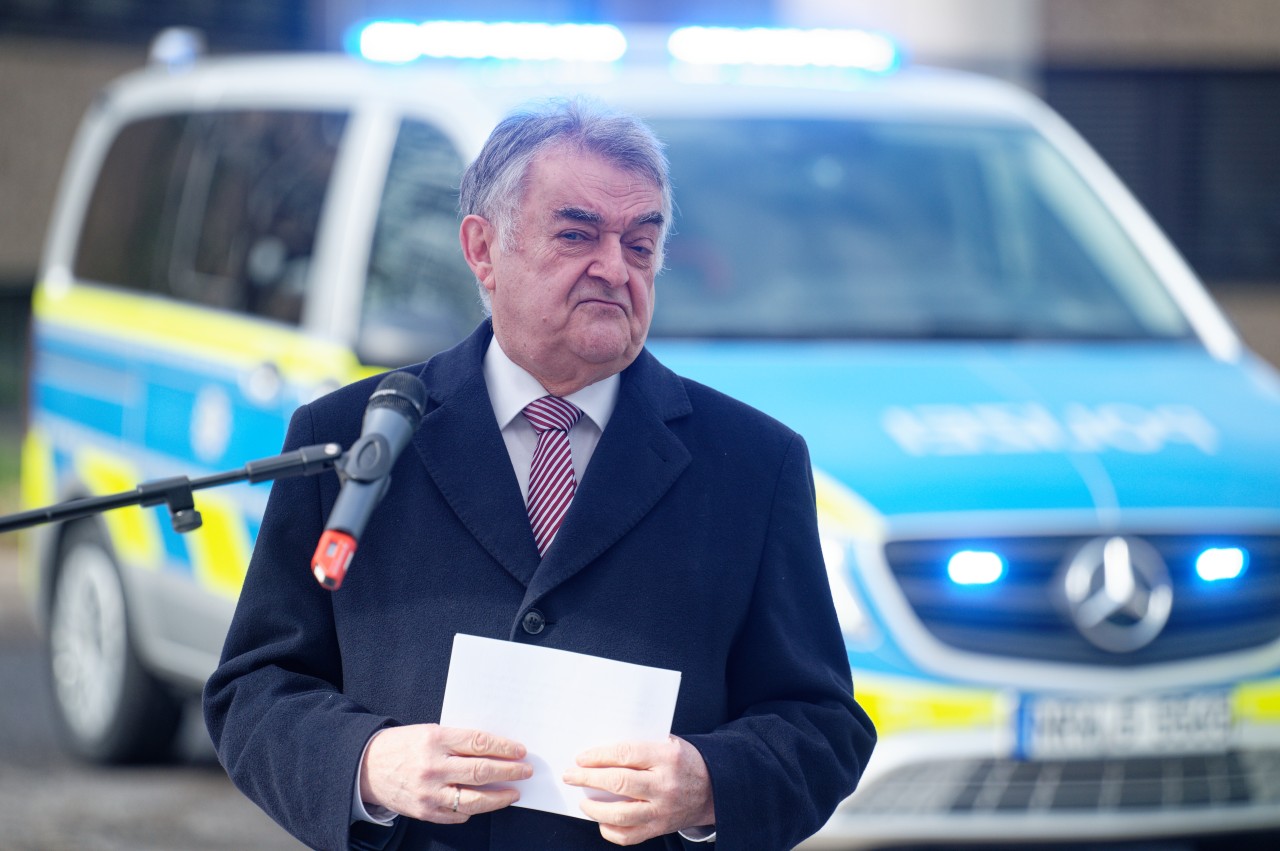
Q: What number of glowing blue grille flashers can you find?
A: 2